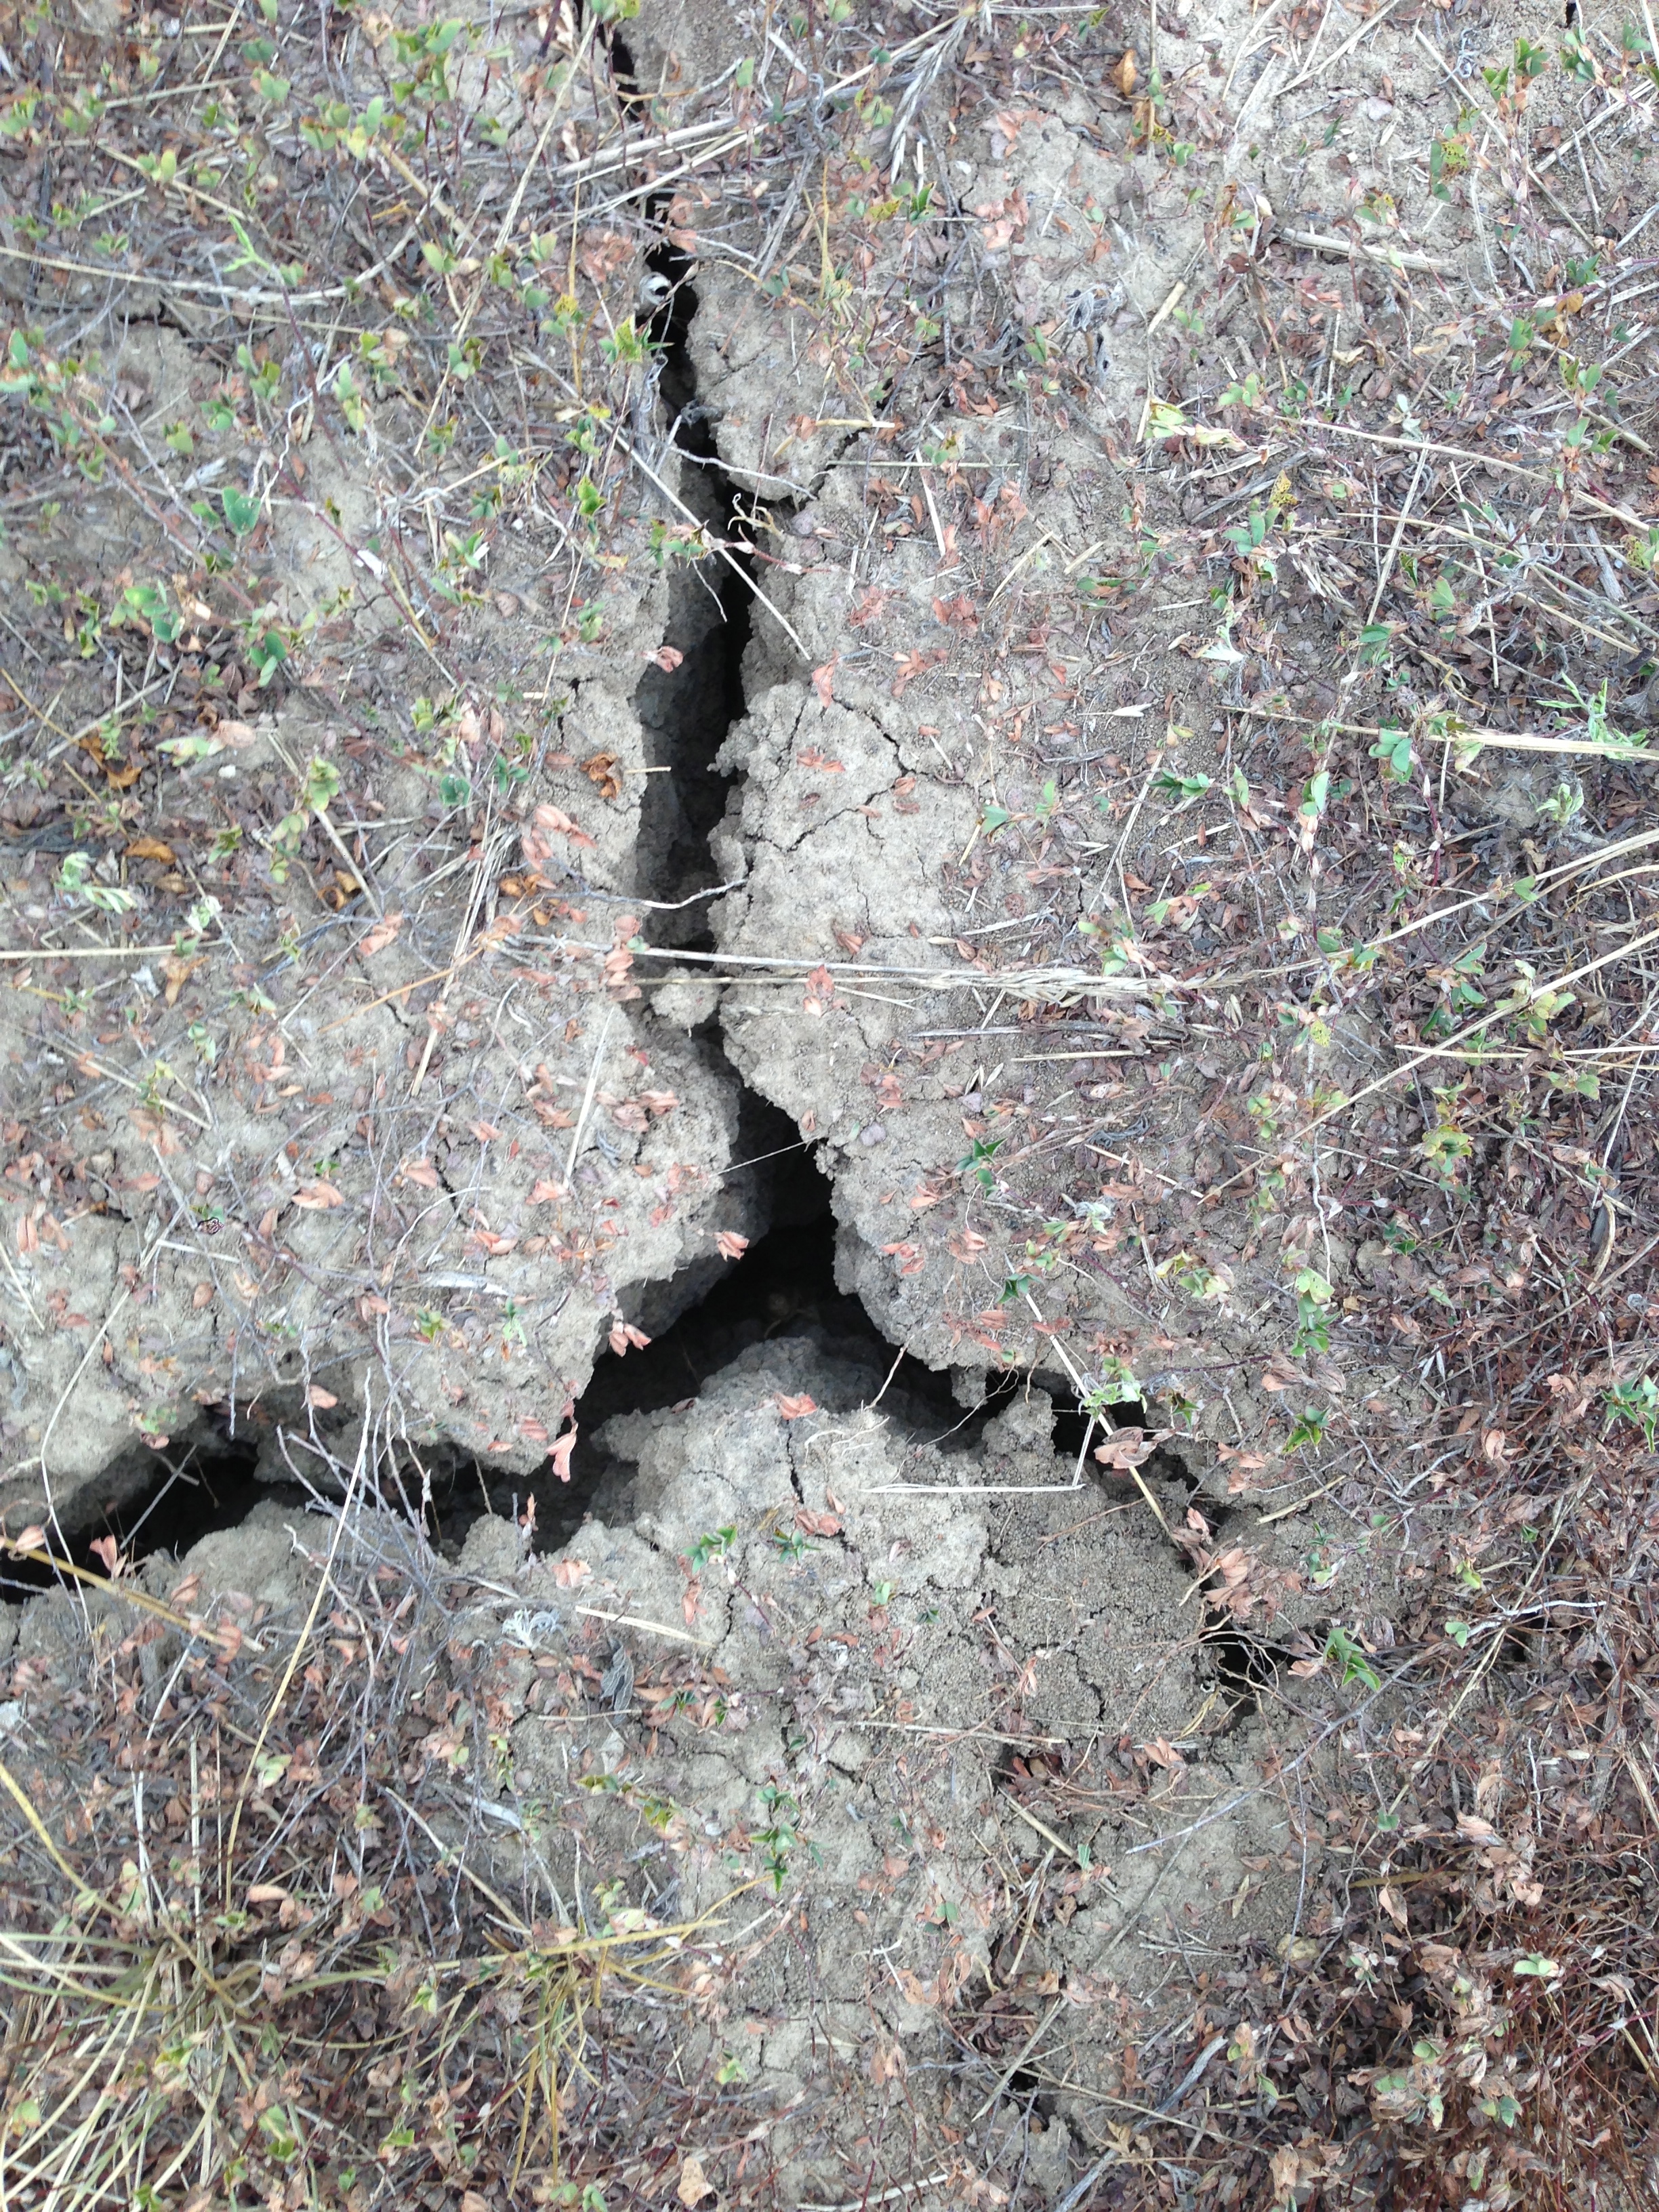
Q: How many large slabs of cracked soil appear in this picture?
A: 3